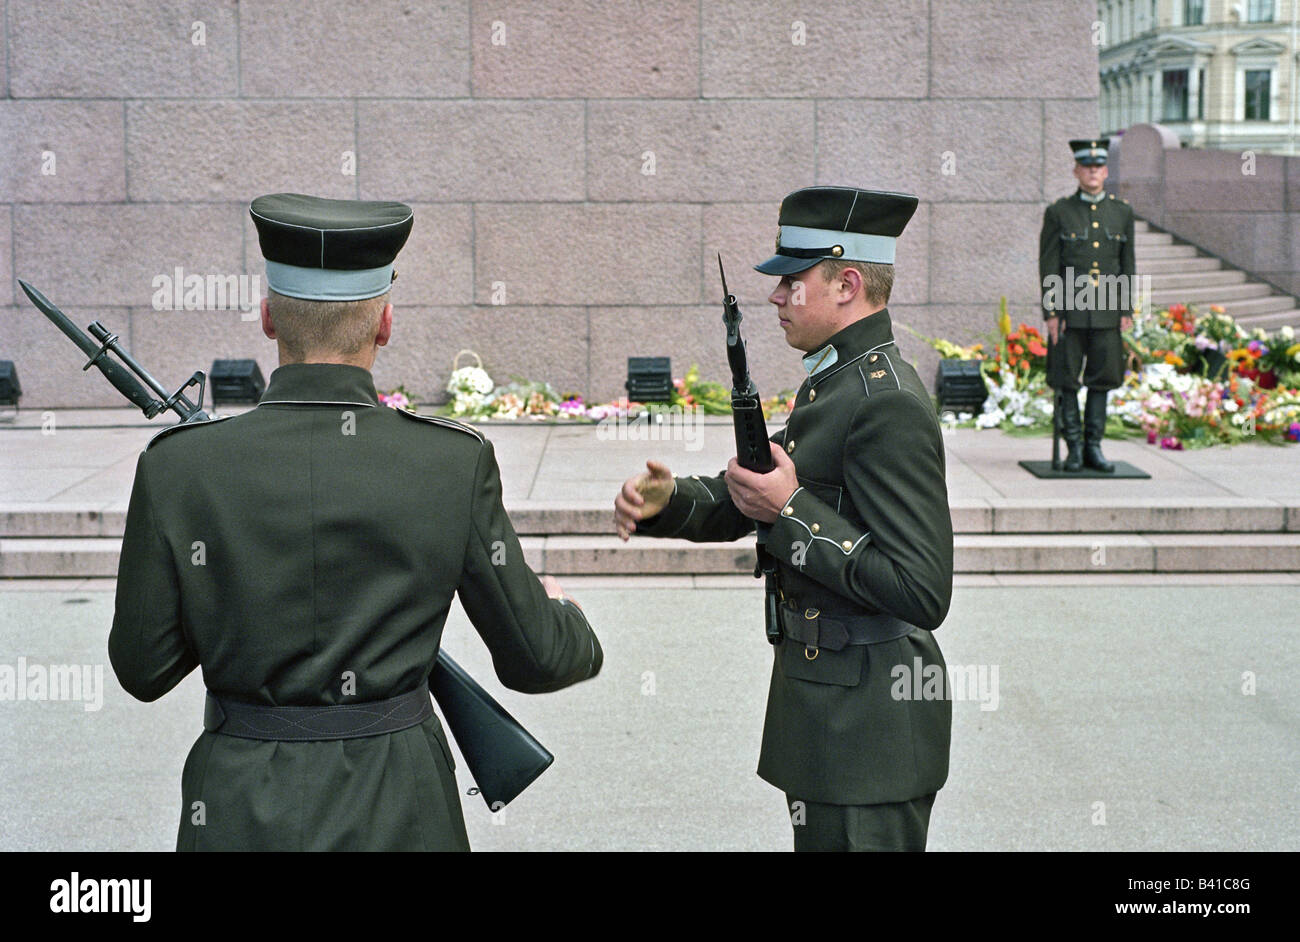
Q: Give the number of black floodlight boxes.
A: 4